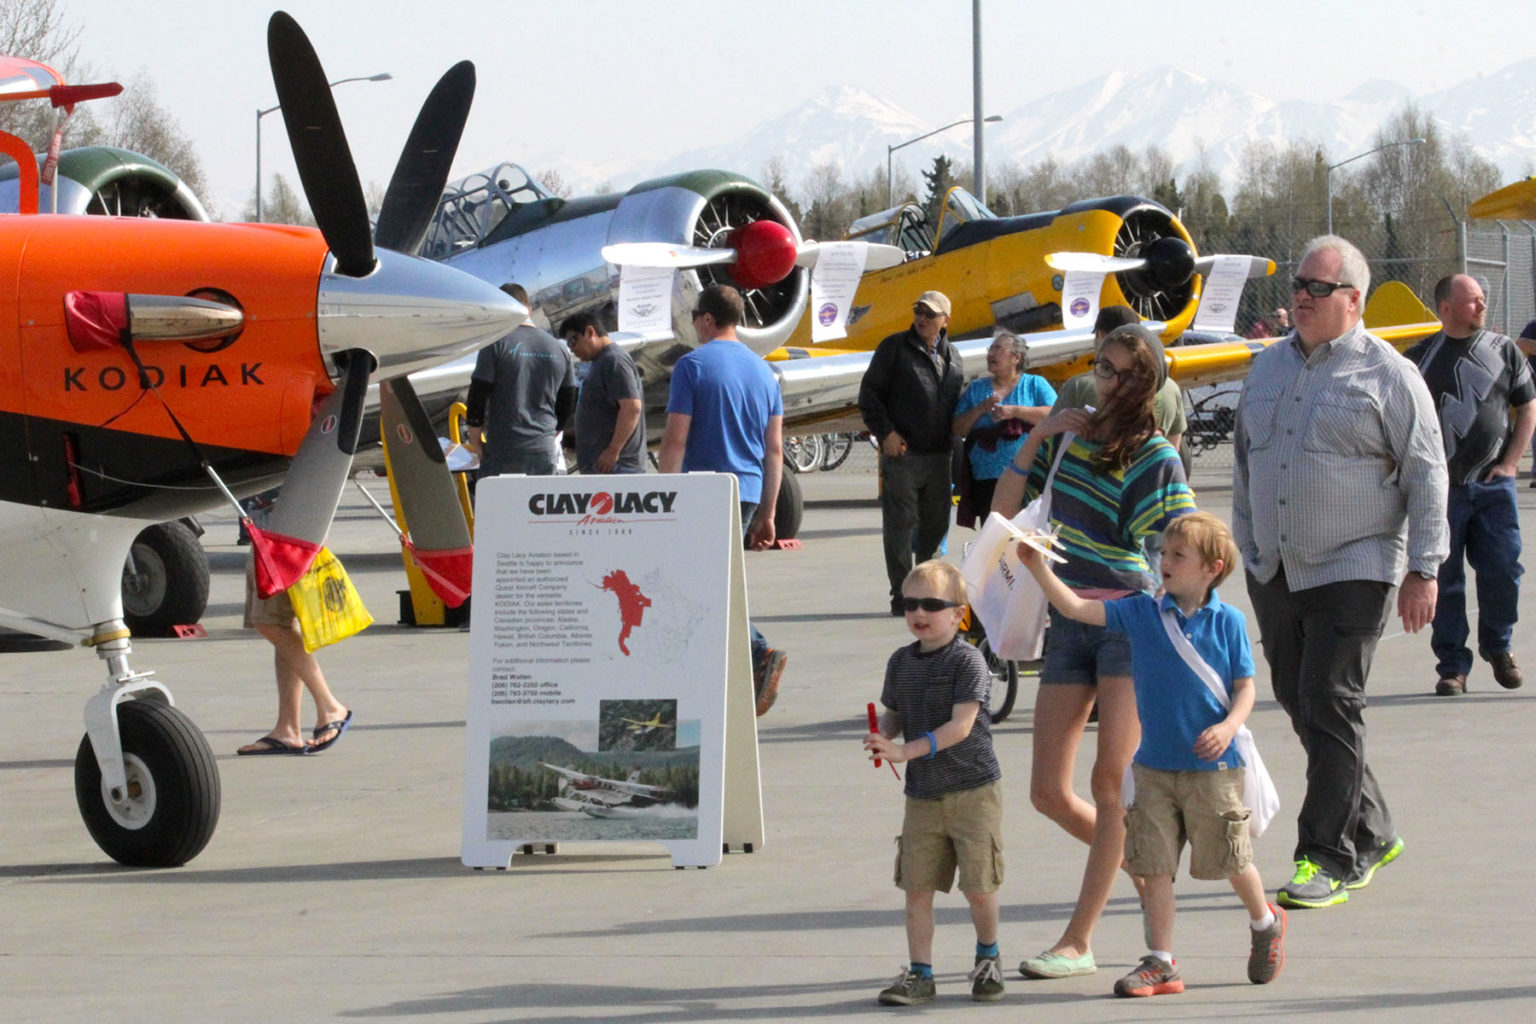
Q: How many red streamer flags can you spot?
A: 1